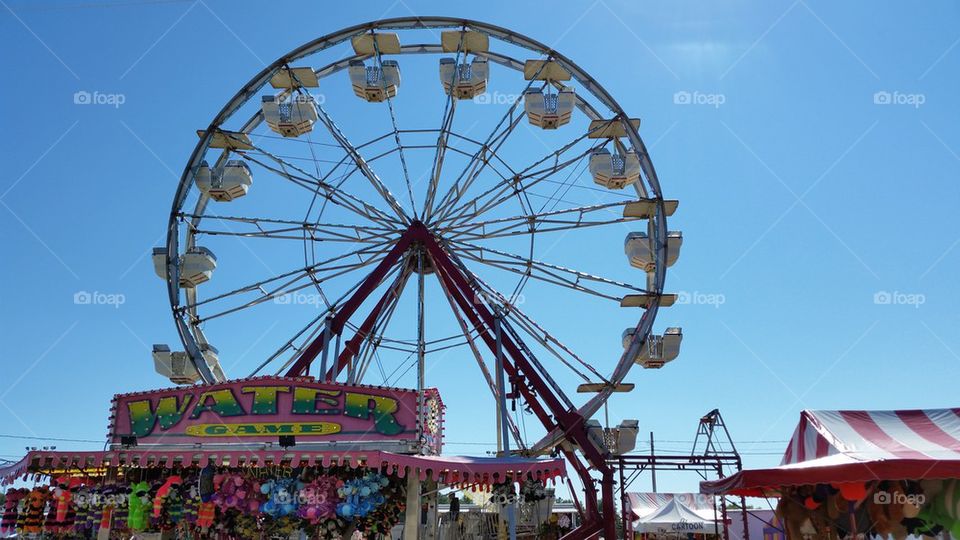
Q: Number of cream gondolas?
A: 11